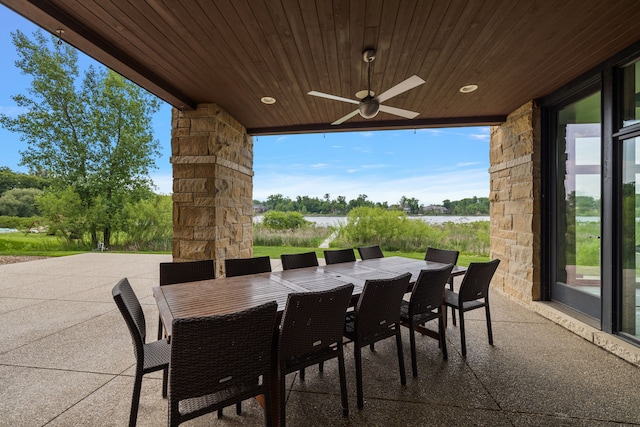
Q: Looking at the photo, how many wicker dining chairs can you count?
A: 12